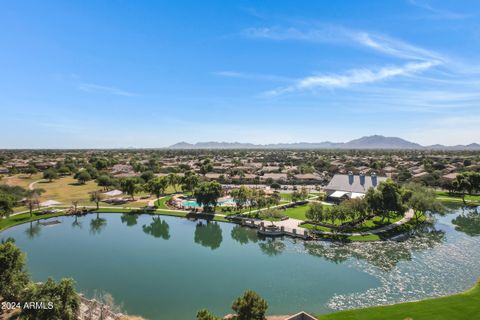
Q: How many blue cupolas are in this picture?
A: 3